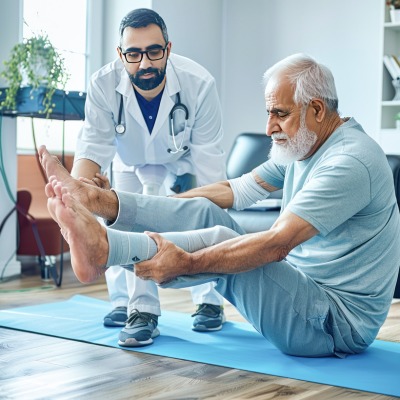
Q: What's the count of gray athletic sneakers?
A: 3